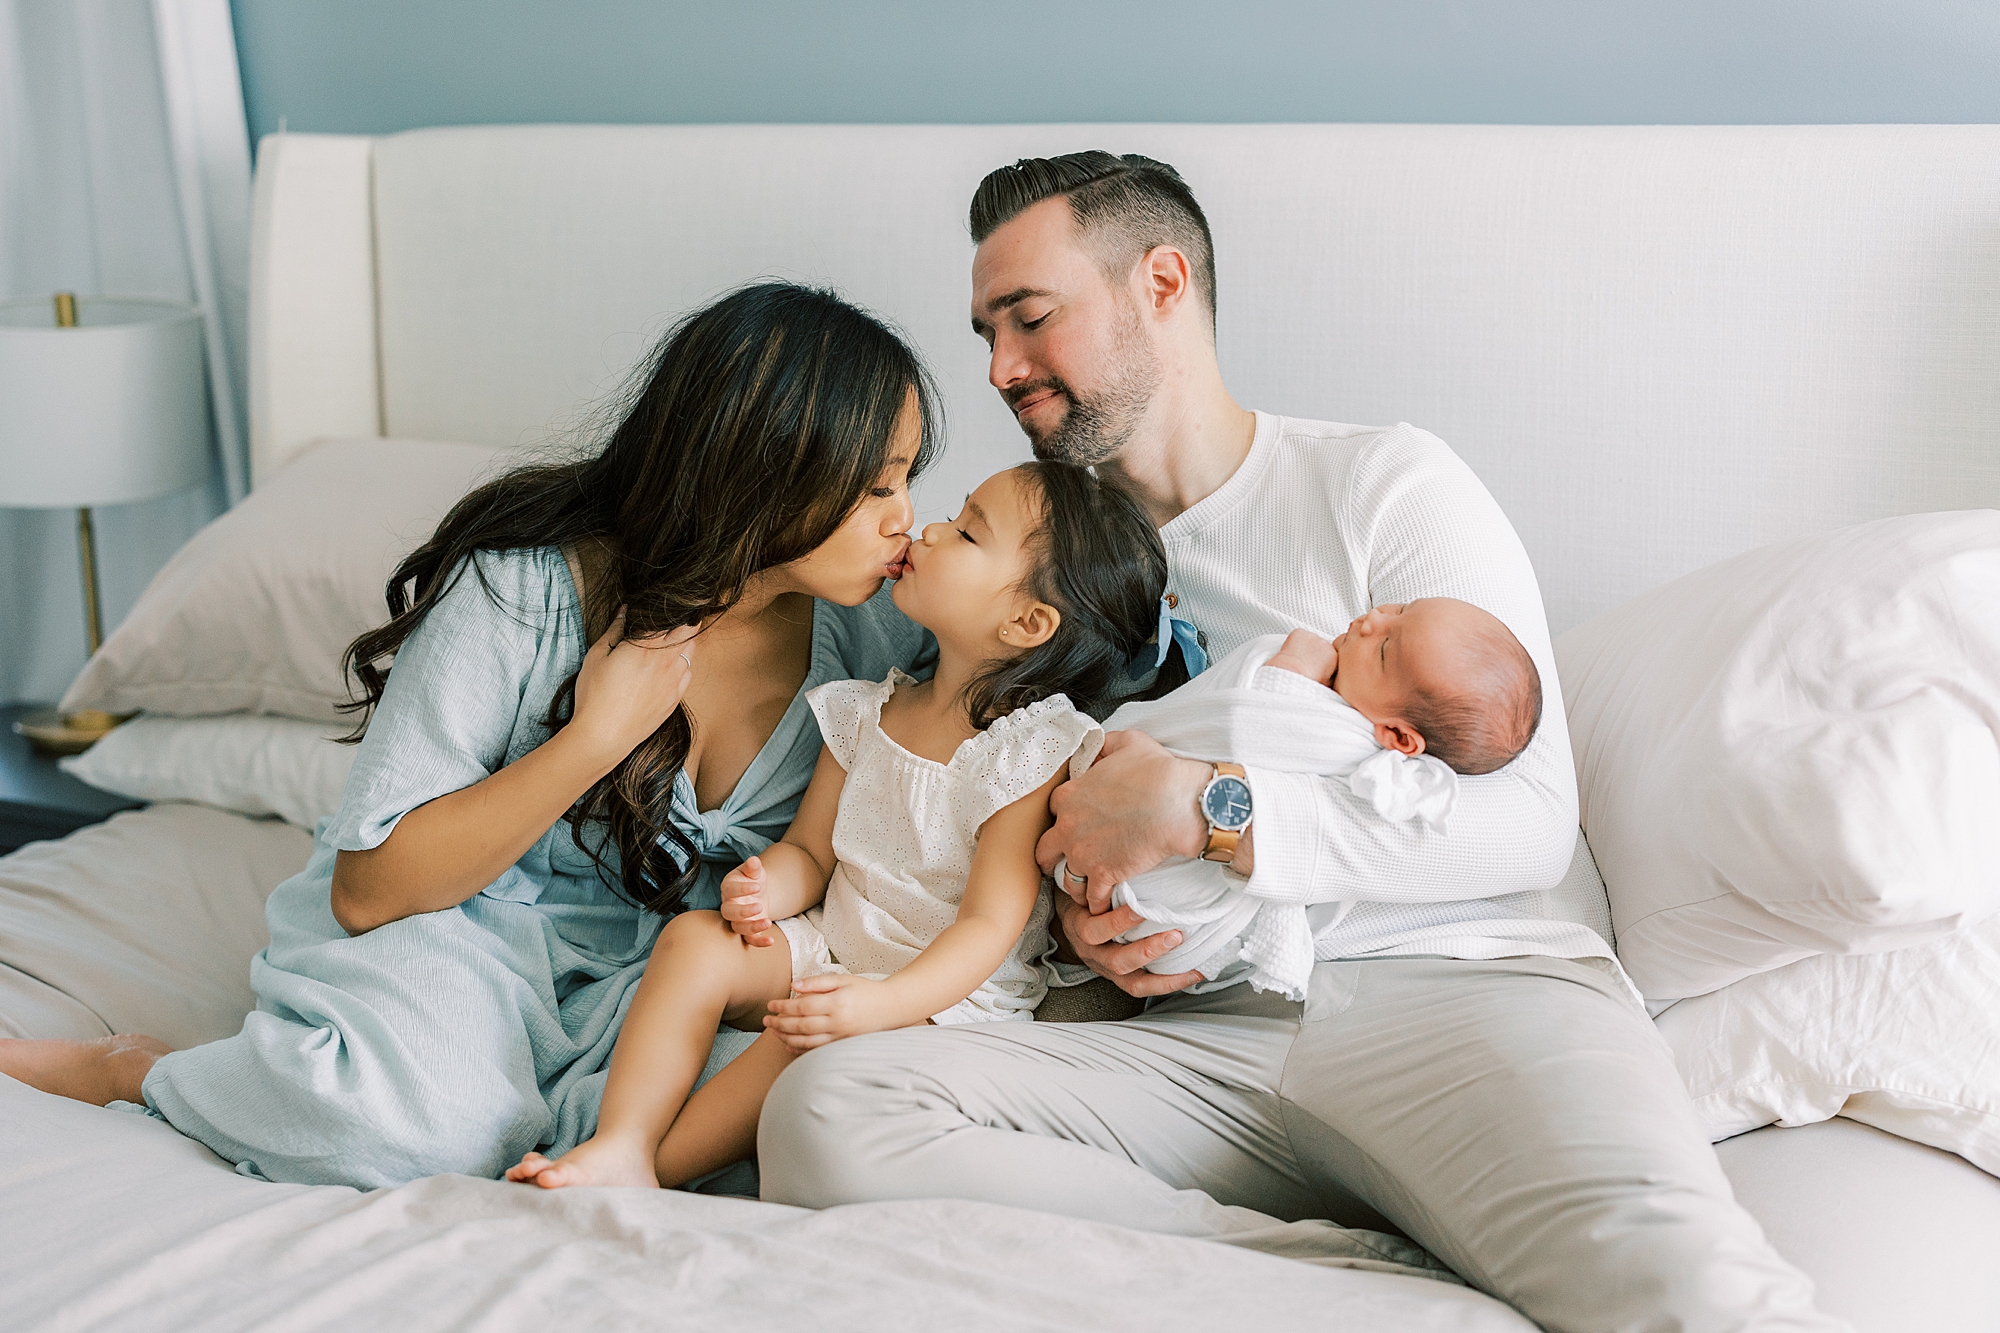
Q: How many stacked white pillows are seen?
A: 4